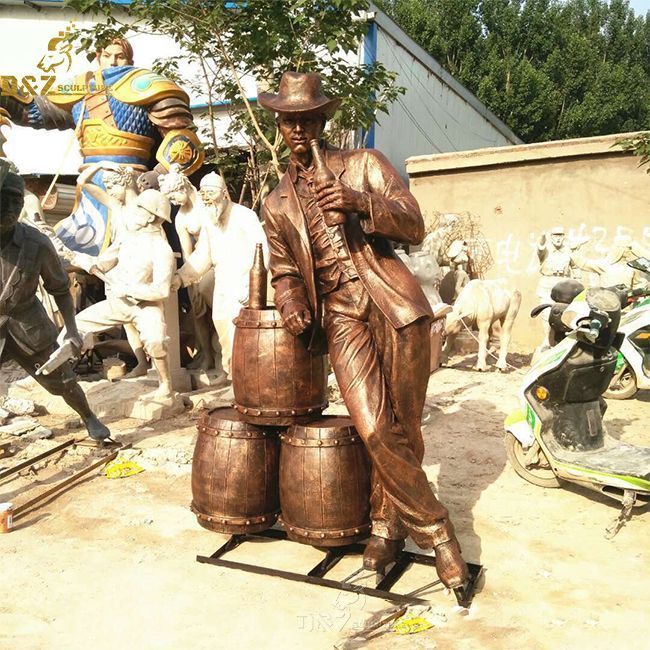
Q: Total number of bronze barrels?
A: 3